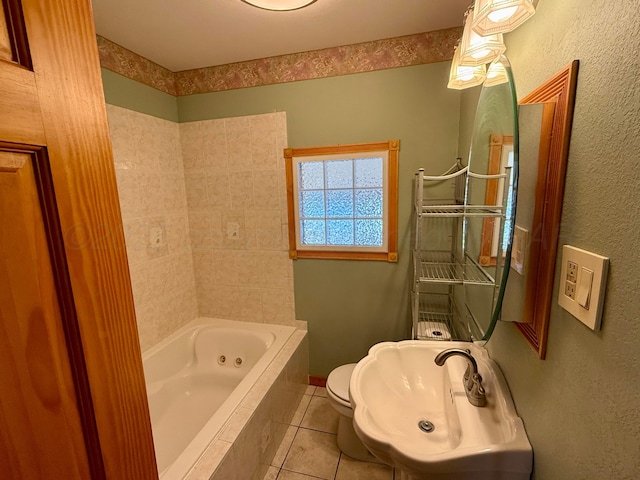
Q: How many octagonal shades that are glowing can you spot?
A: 3